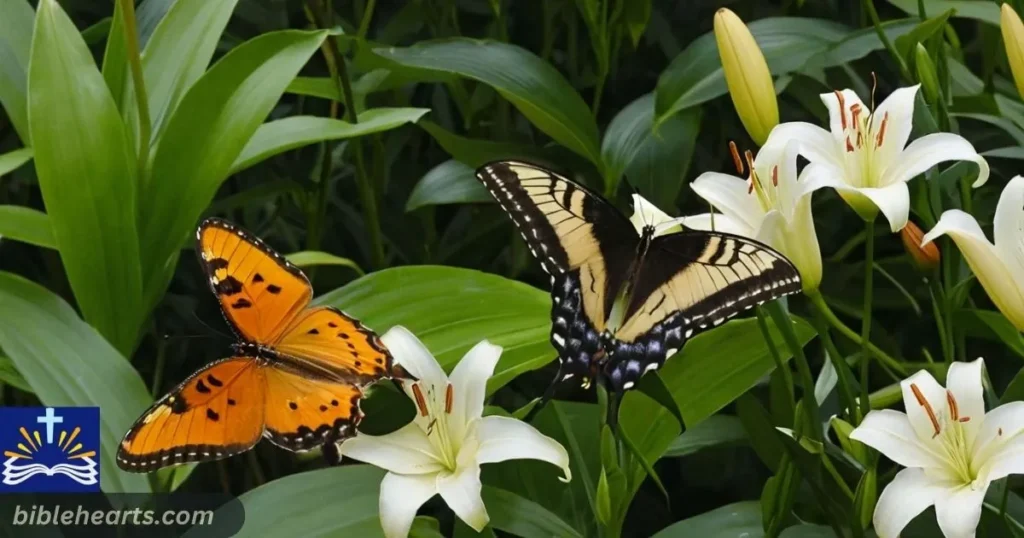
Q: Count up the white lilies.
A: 5